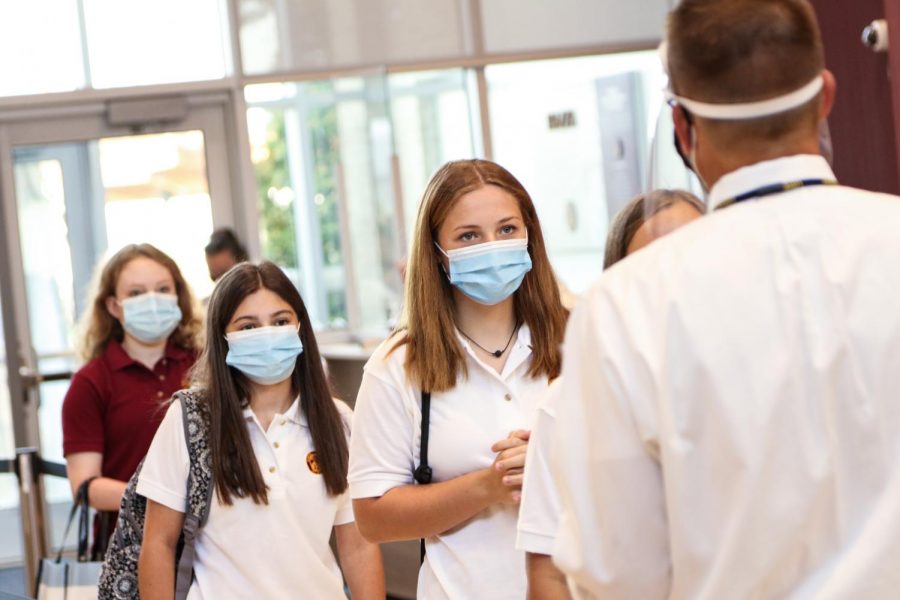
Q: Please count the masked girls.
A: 3